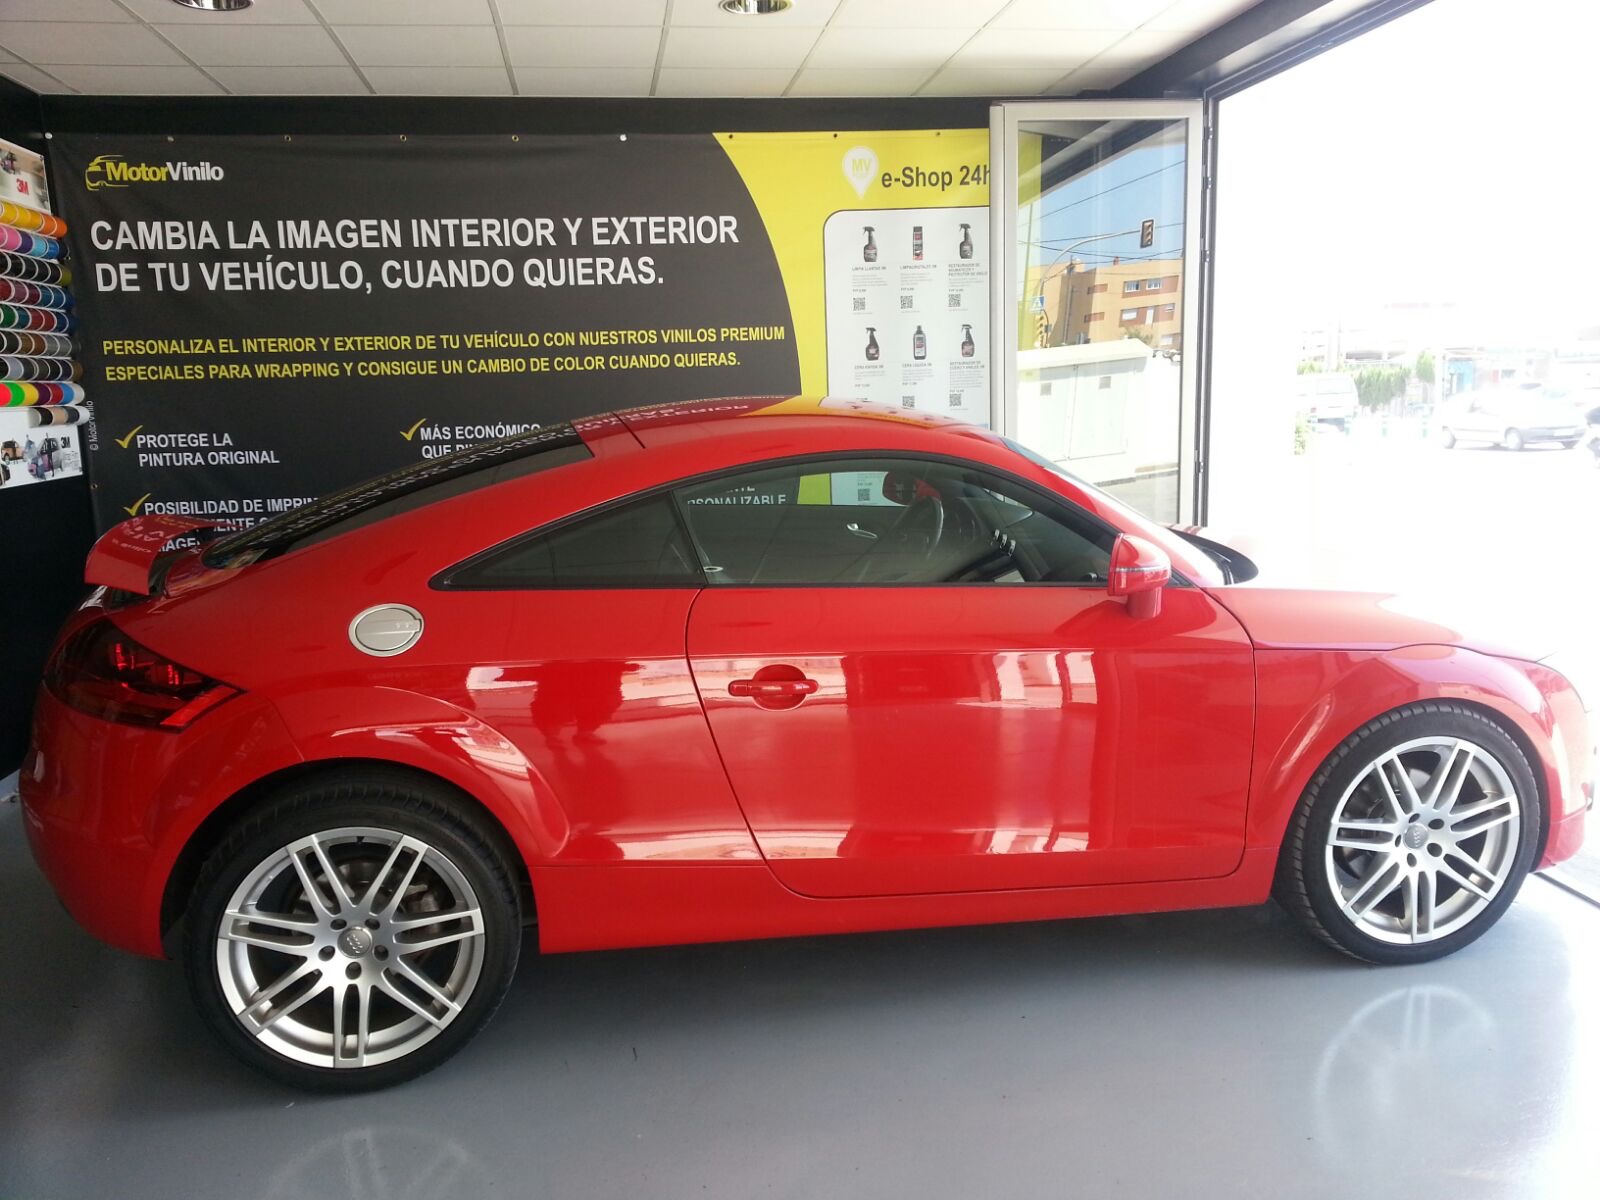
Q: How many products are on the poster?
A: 6